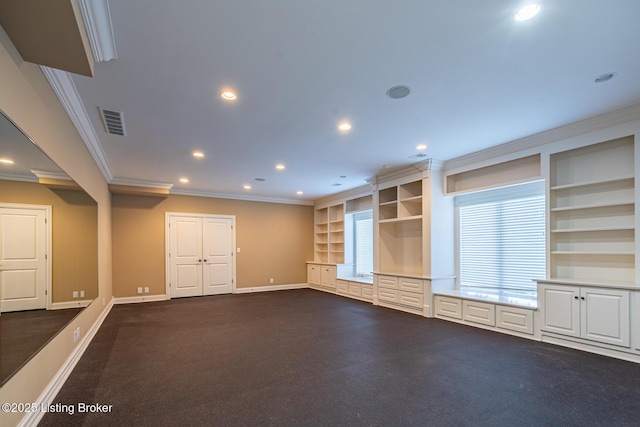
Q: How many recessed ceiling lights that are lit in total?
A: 9